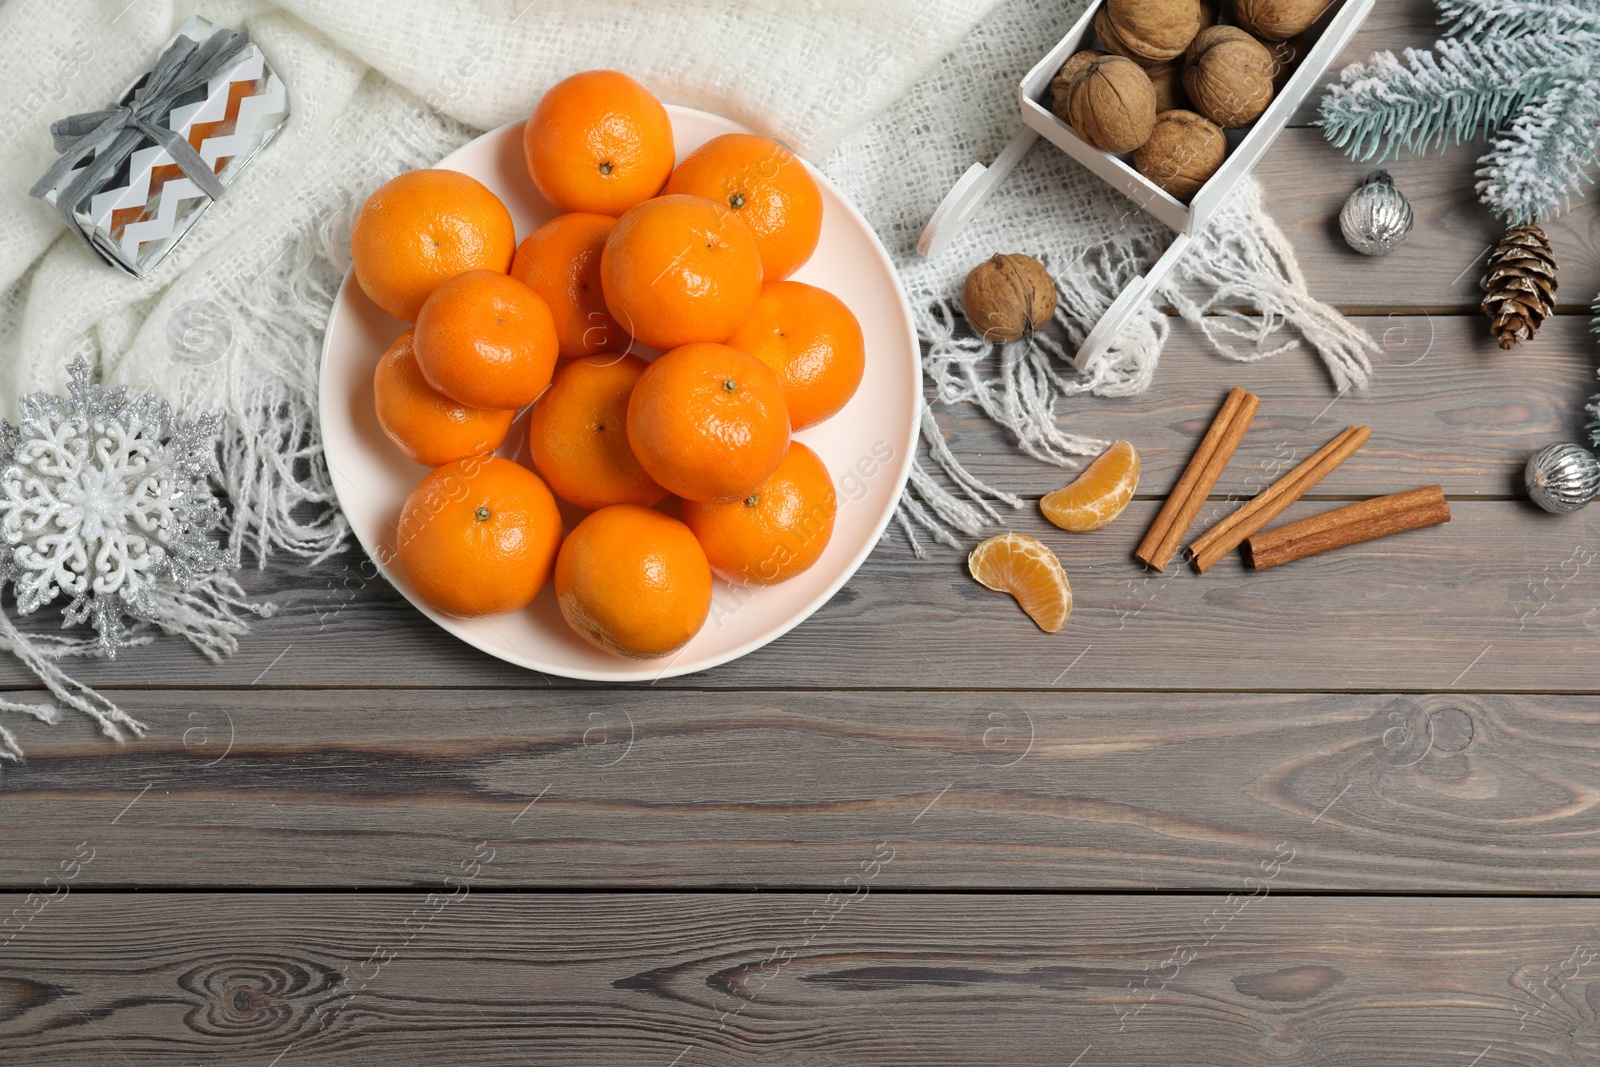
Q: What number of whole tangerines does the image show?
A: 13